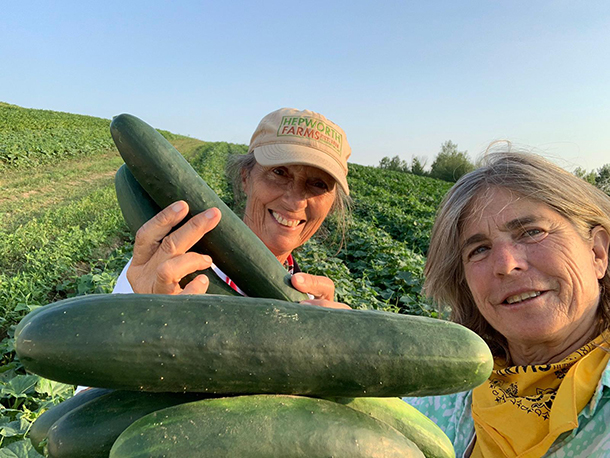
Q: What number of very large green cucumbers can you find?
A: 7